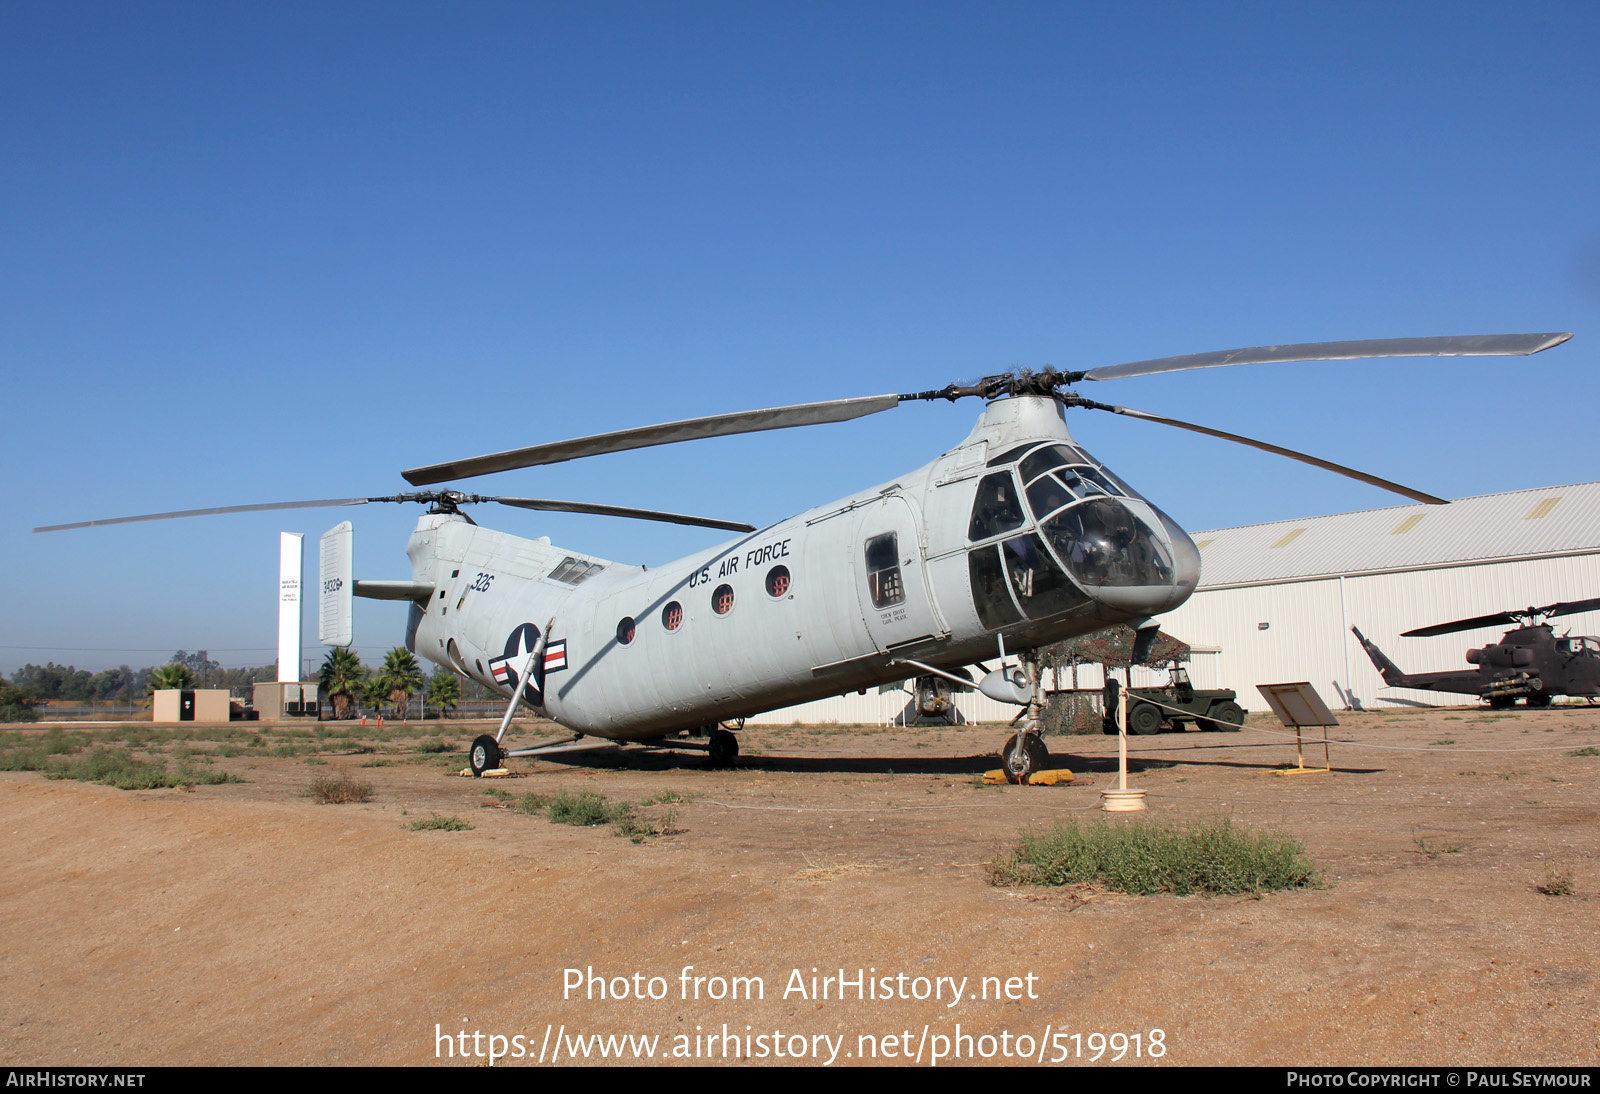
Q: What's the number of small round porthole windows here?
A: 4